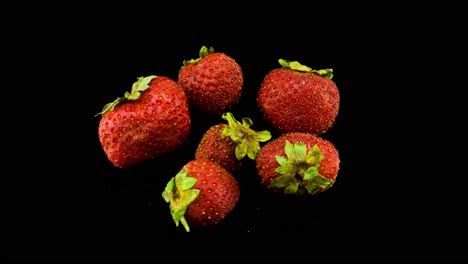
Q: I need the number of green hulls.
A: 6